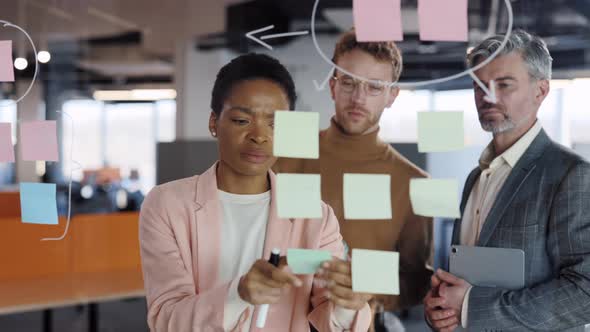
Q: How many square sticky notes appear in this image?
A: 12